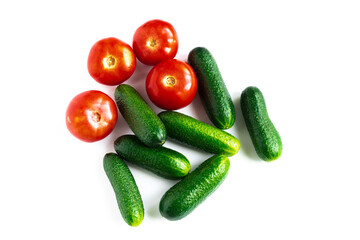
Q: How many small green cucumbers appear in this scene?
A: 7